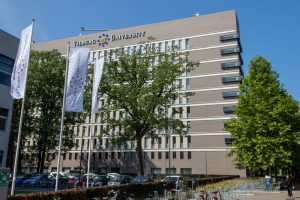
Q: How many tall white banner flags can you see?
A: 3